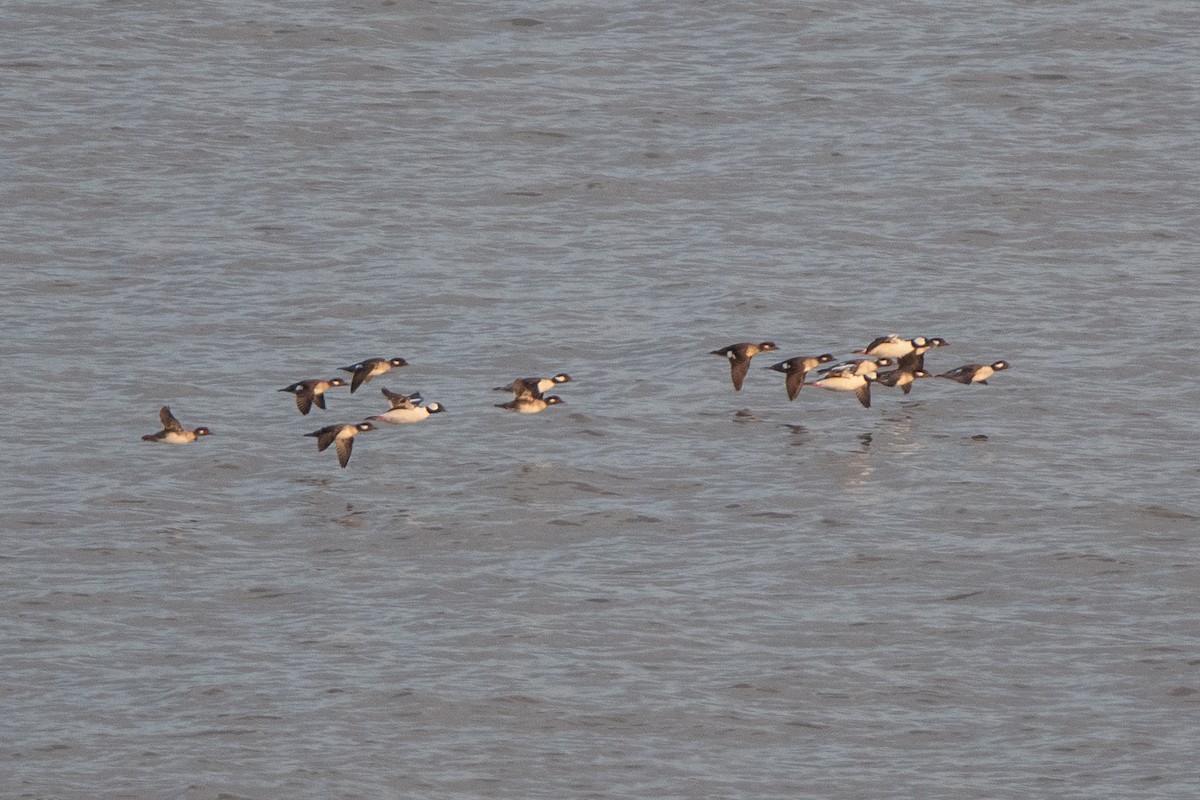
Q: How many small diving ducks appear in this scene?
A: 15